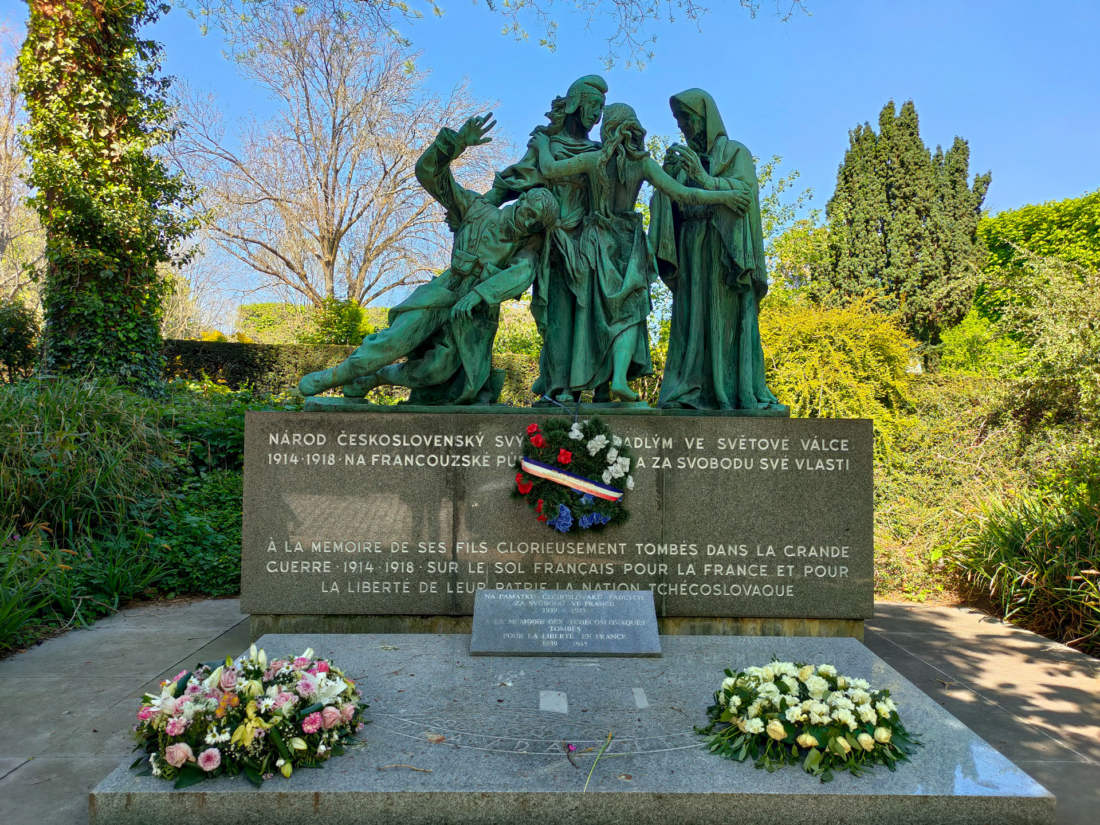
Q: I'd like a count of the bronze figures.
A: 4